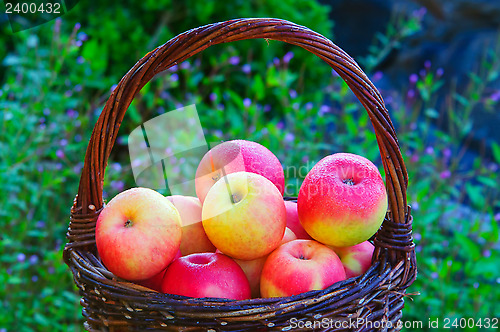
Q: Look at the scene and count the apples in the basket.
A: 11